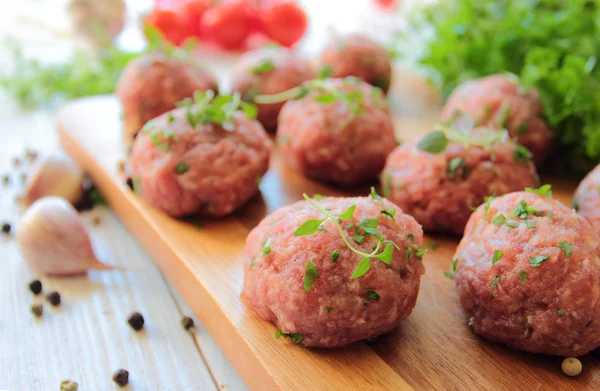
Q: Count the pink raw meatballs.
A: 10